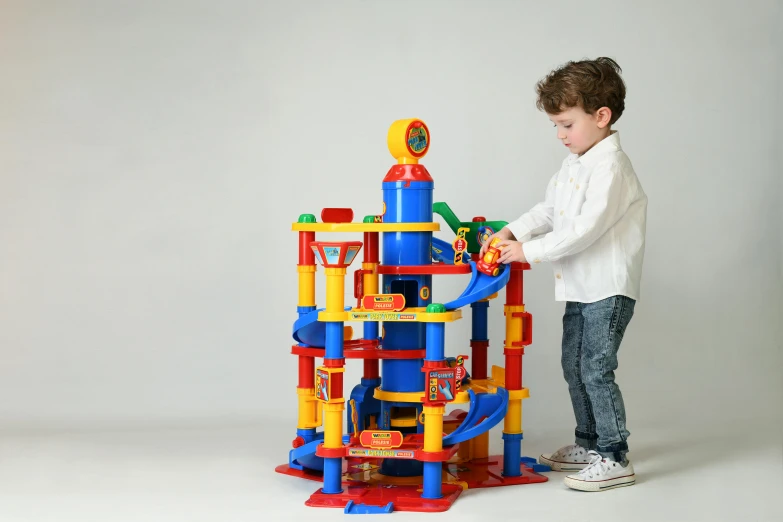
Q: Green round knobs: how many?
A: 3